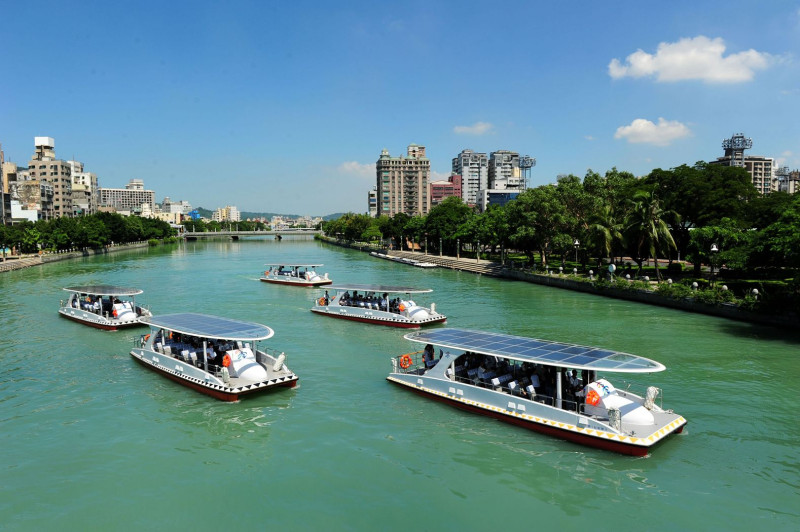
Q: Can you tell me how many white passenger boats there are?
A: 5